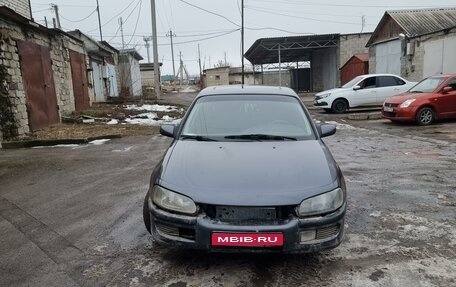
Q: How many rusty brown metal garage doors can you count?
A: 2